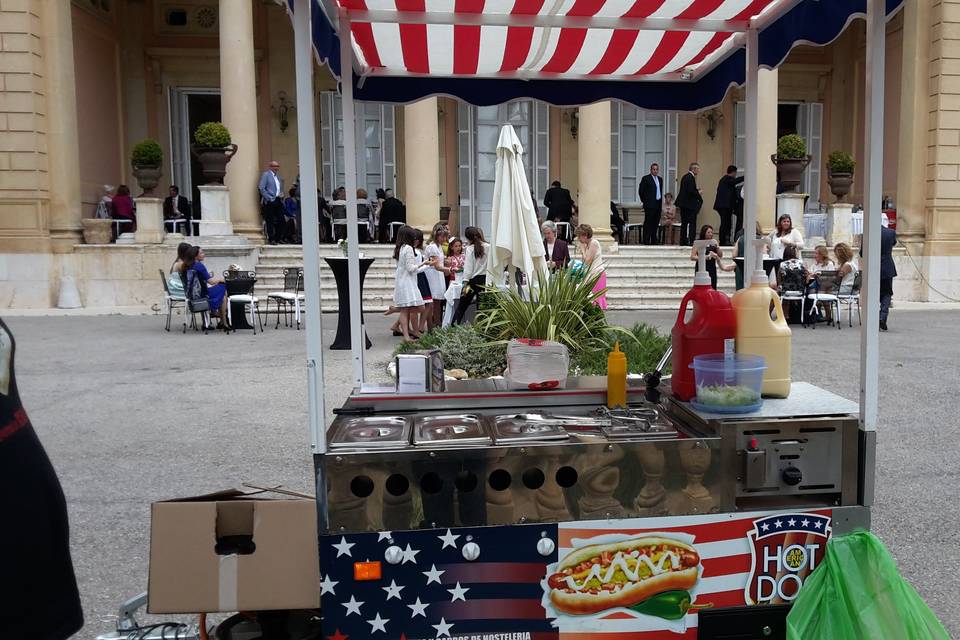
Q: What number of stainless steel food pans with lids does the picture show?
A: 4